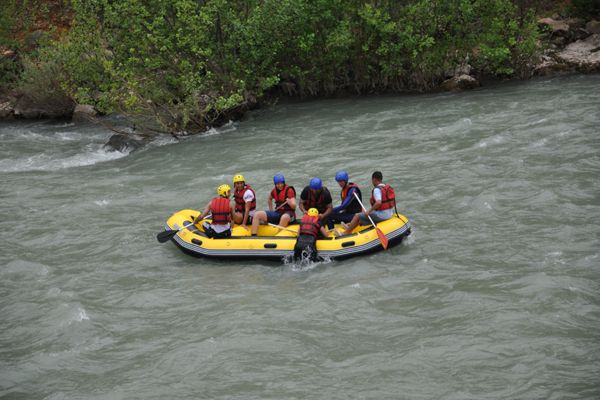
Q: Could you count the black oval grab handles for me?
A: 3